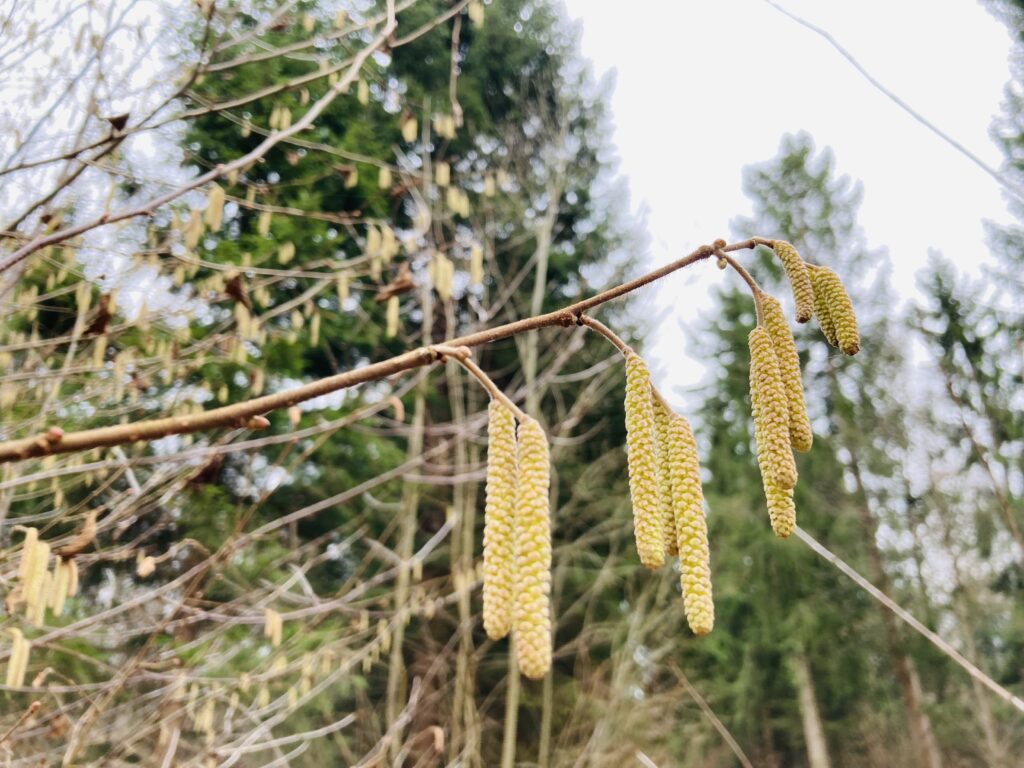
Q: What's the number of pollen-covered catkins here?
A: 11